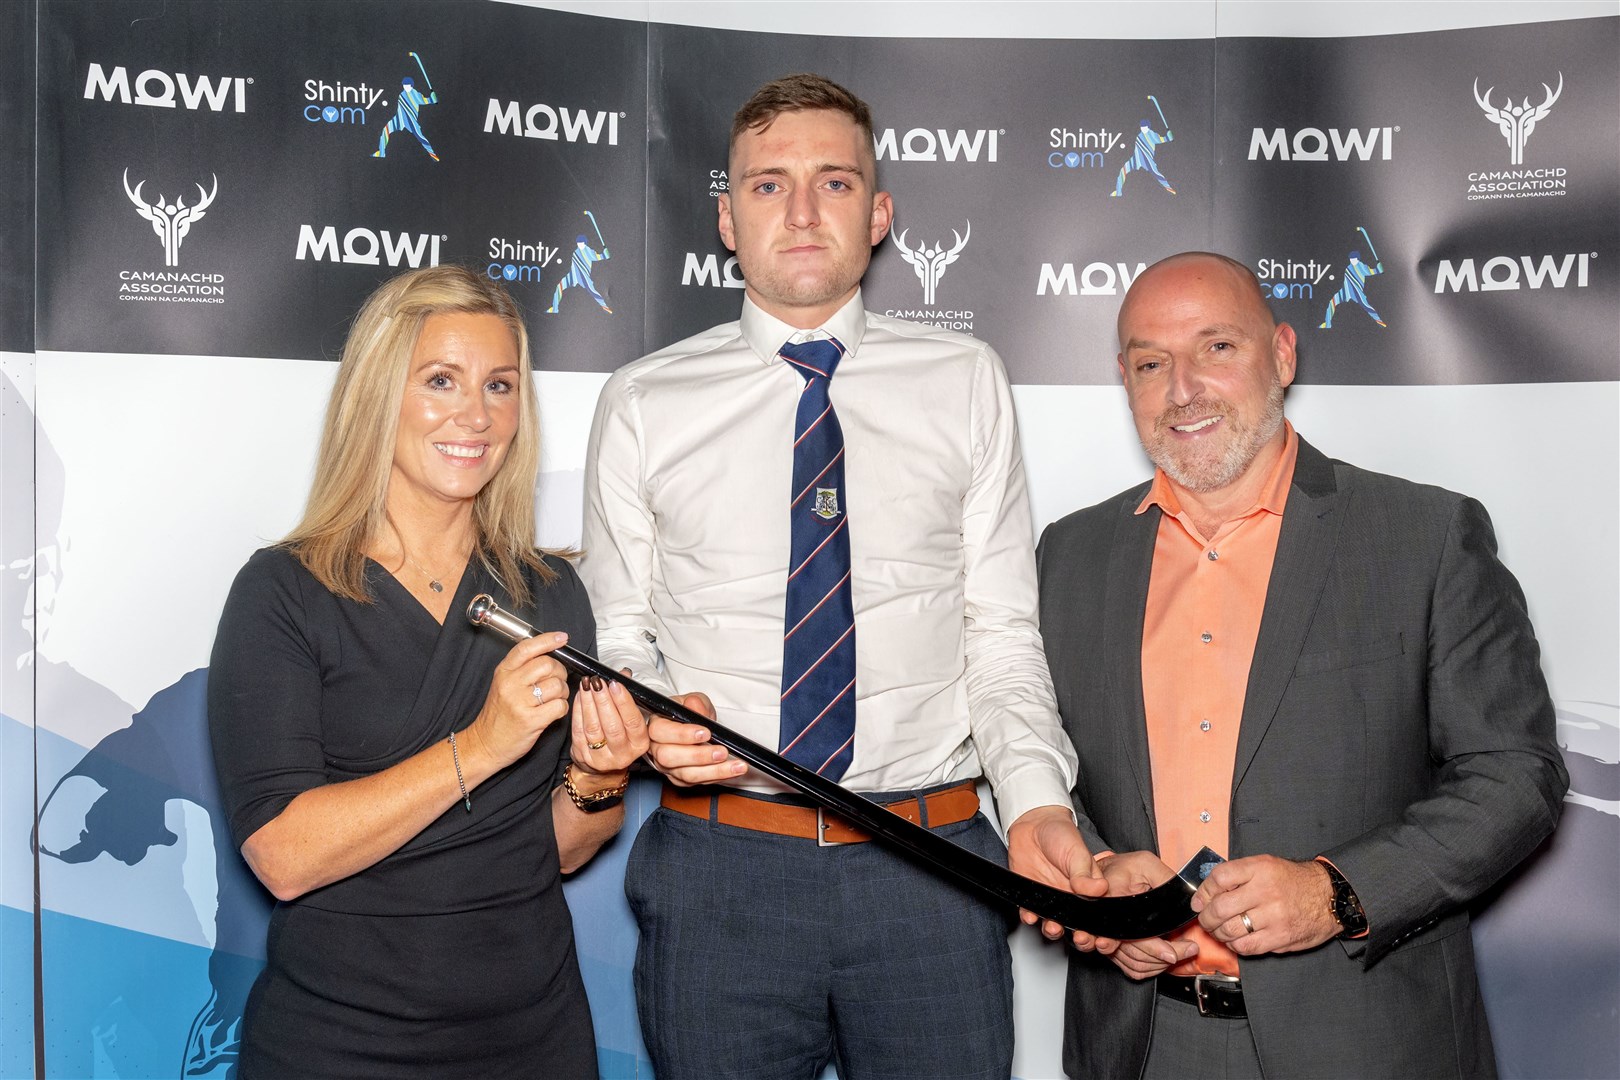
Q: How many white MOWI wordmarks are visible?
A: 8